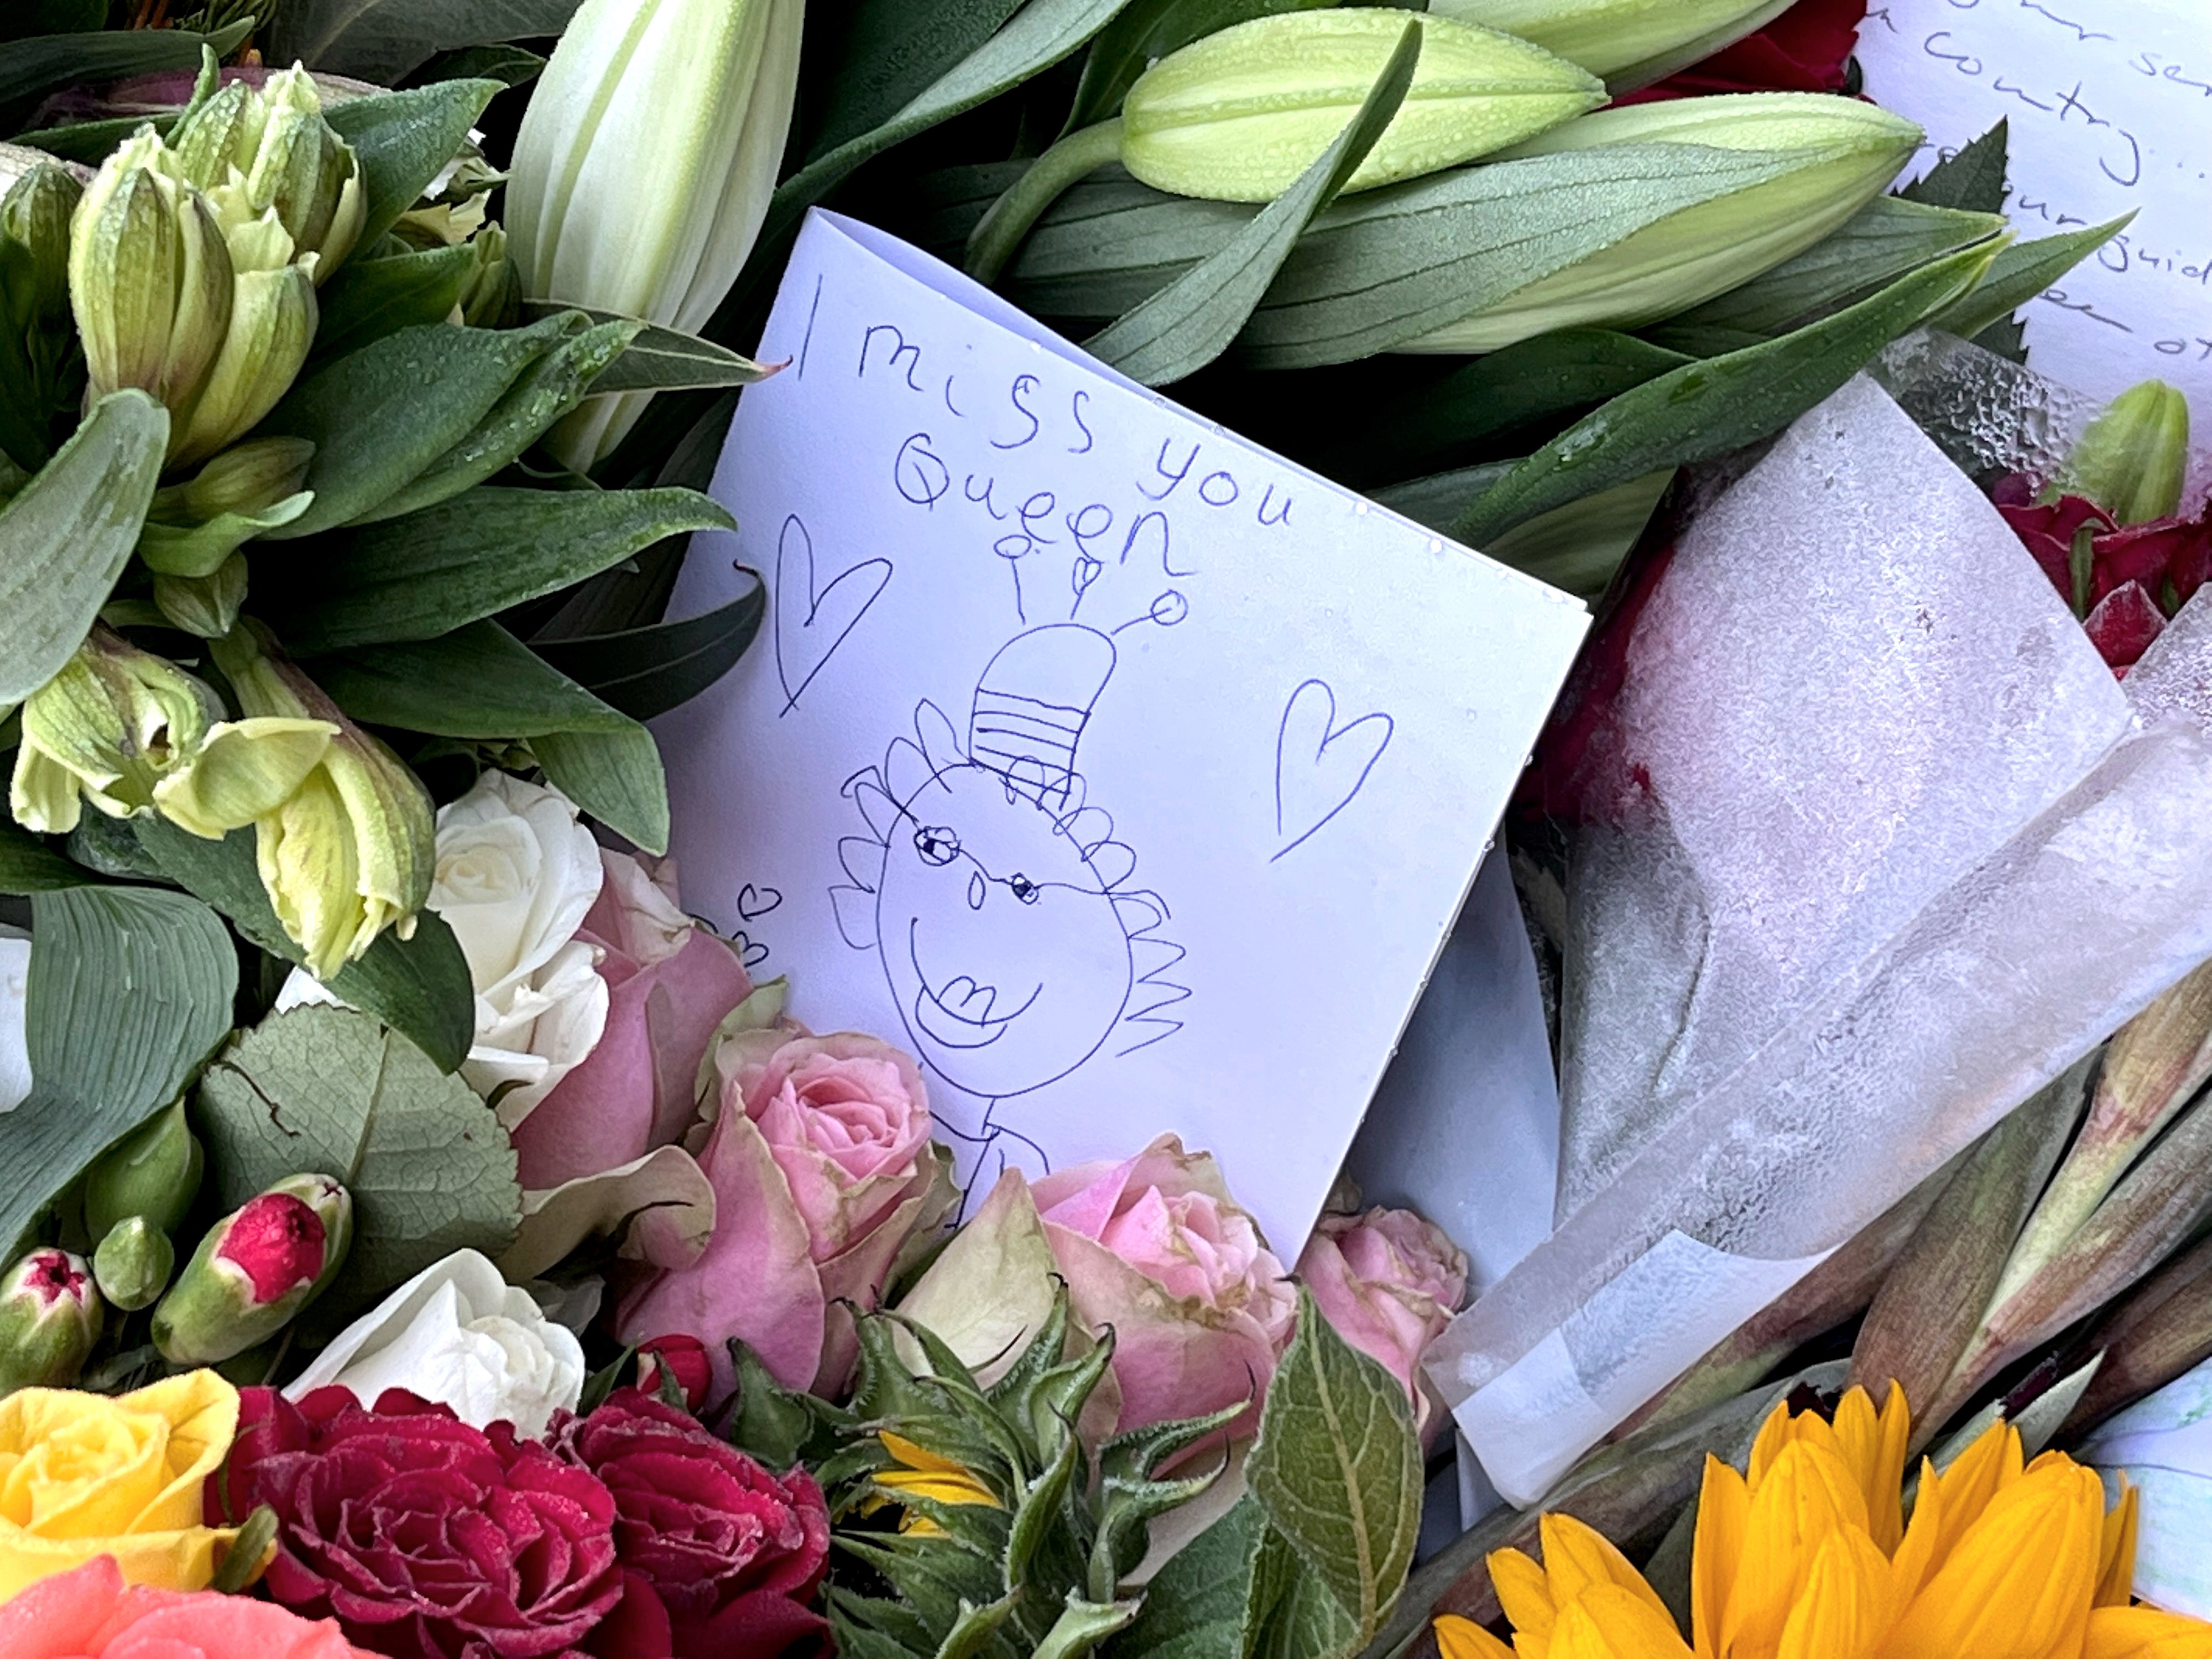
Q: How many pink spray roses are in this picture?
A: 4